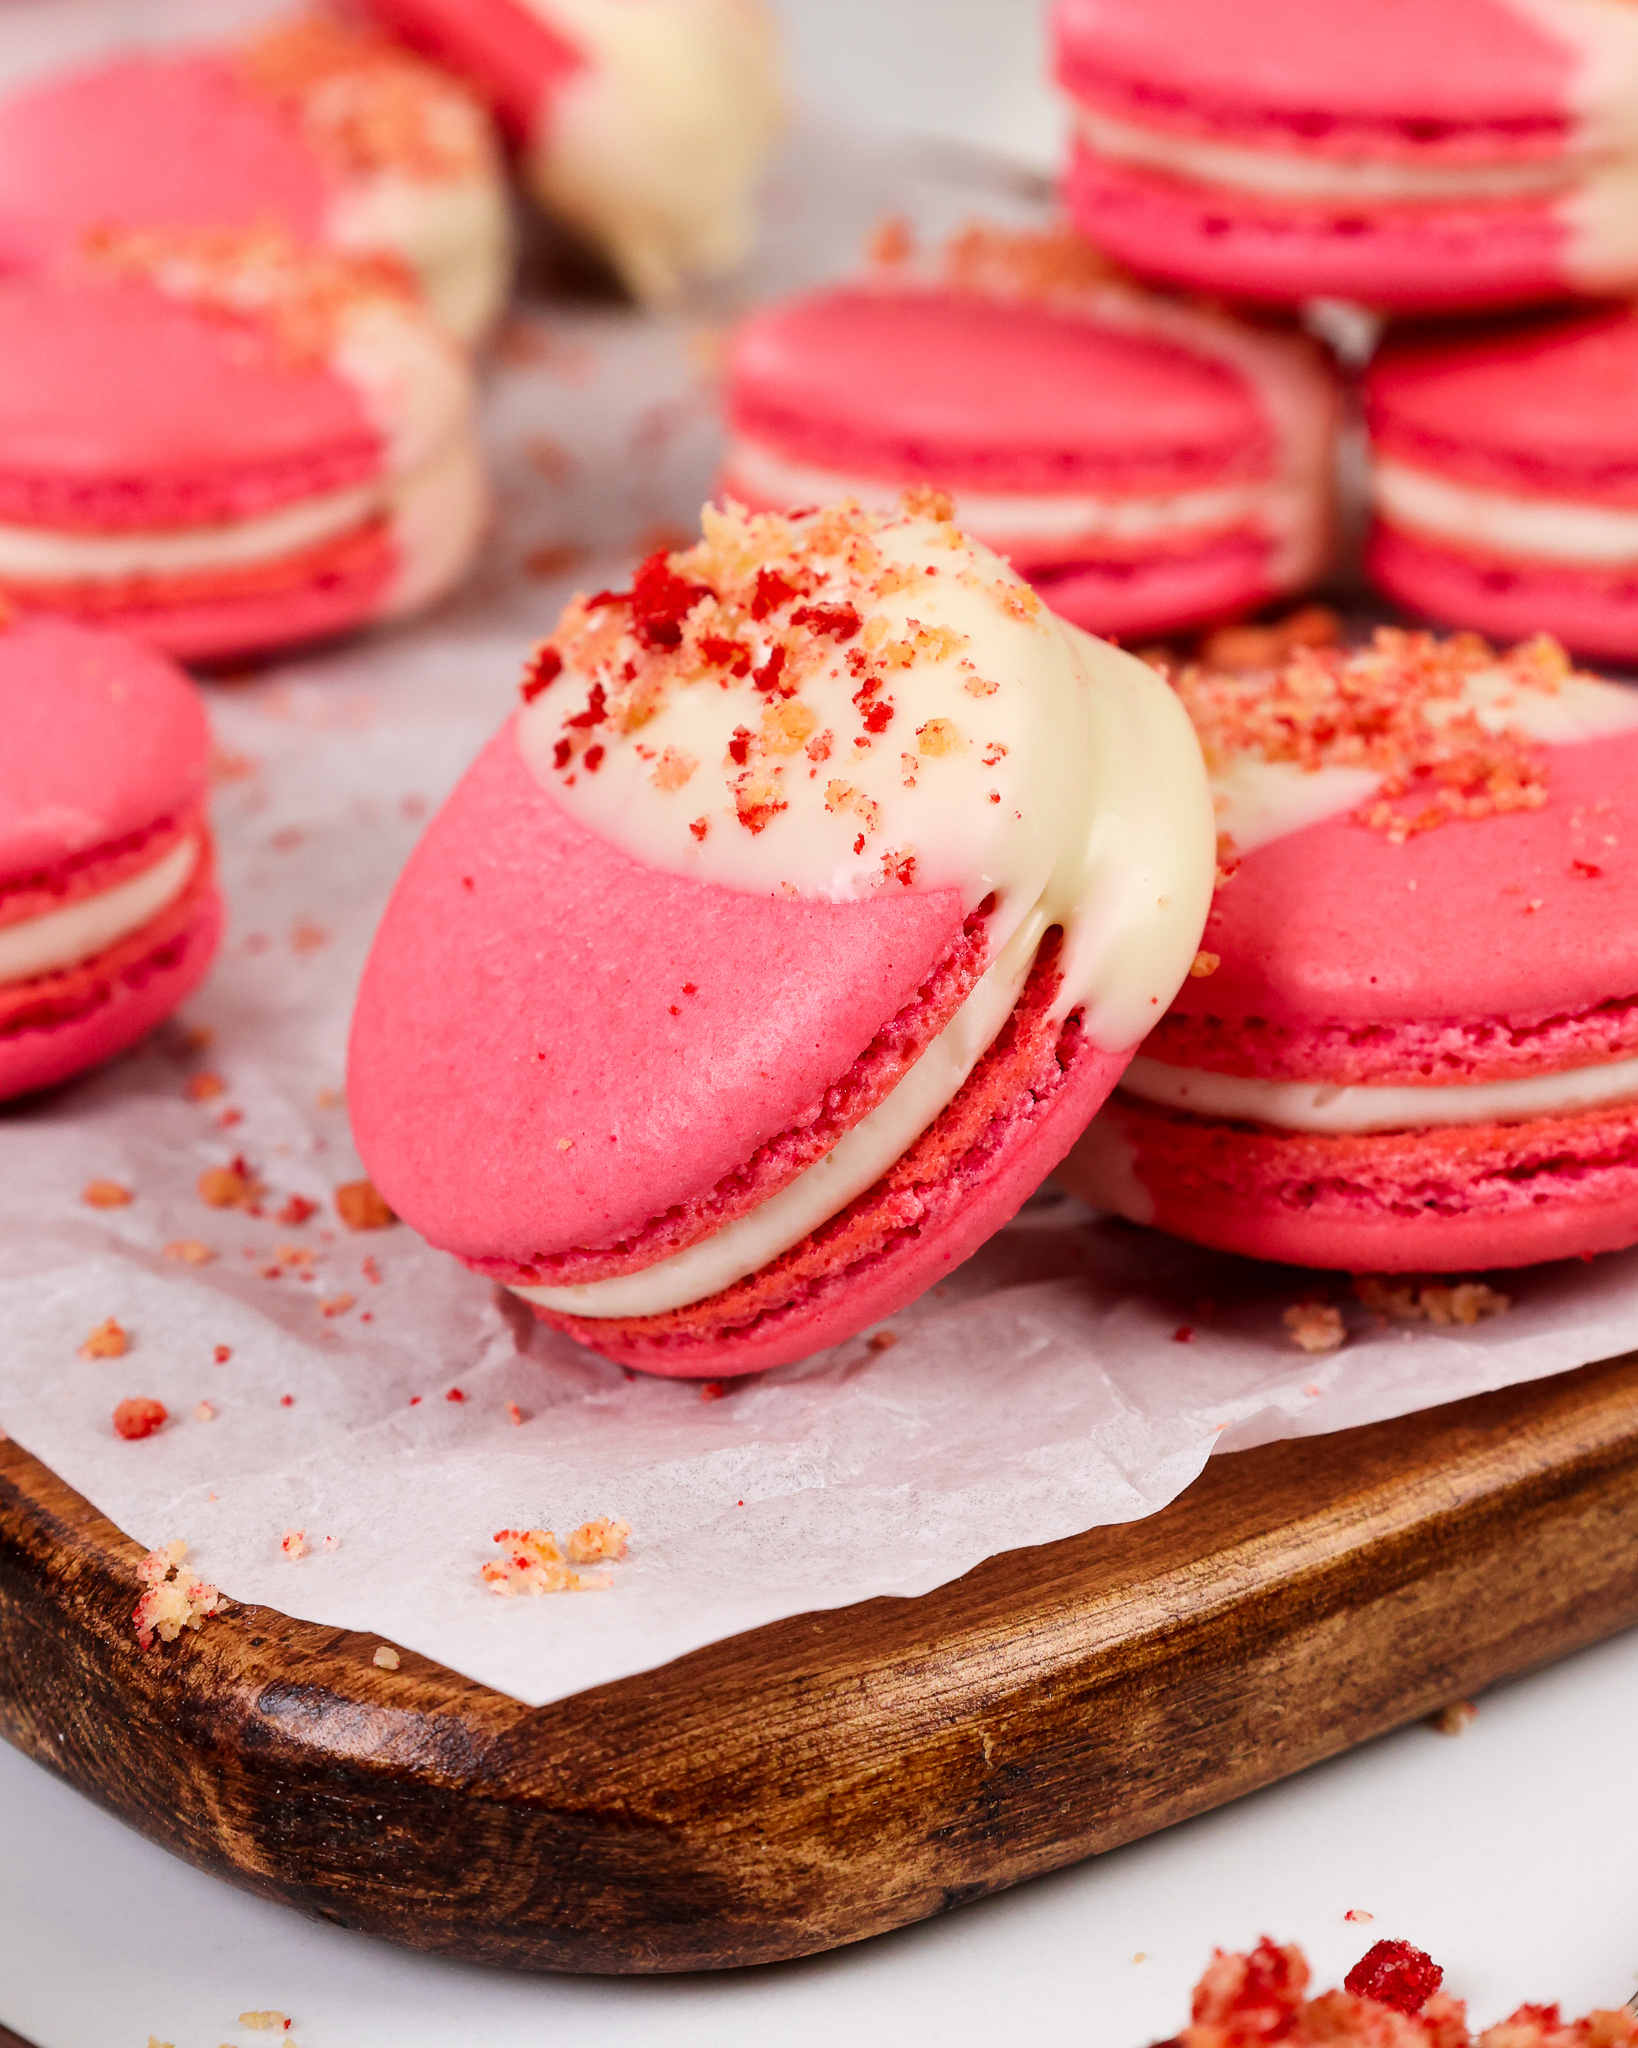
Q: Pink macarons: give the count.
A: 9